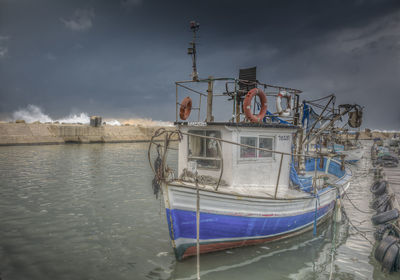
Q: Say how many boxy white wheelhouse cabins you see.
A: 1